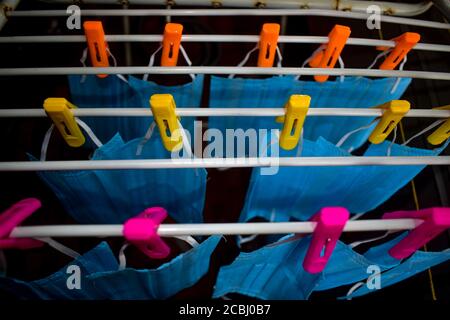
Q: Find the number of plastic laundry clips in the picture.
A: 14